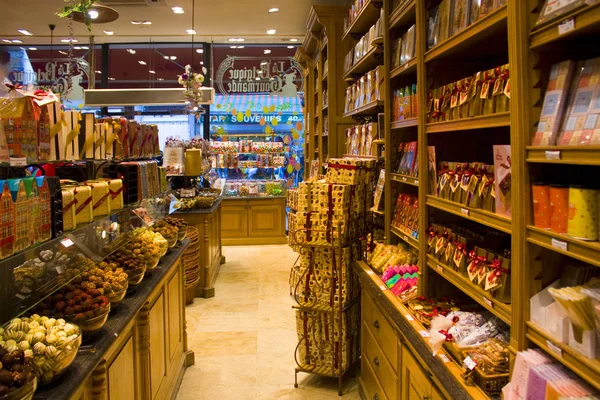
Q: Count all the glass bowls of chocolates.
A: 9